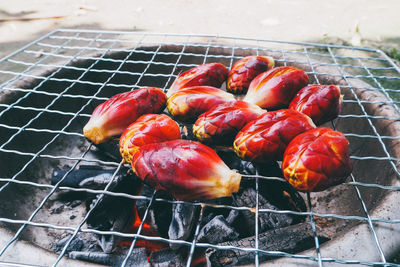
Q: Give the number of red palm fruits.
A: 11